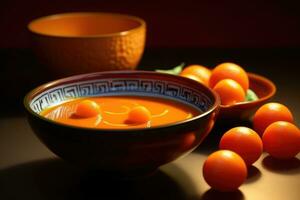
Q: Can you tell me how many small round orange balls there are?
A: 10